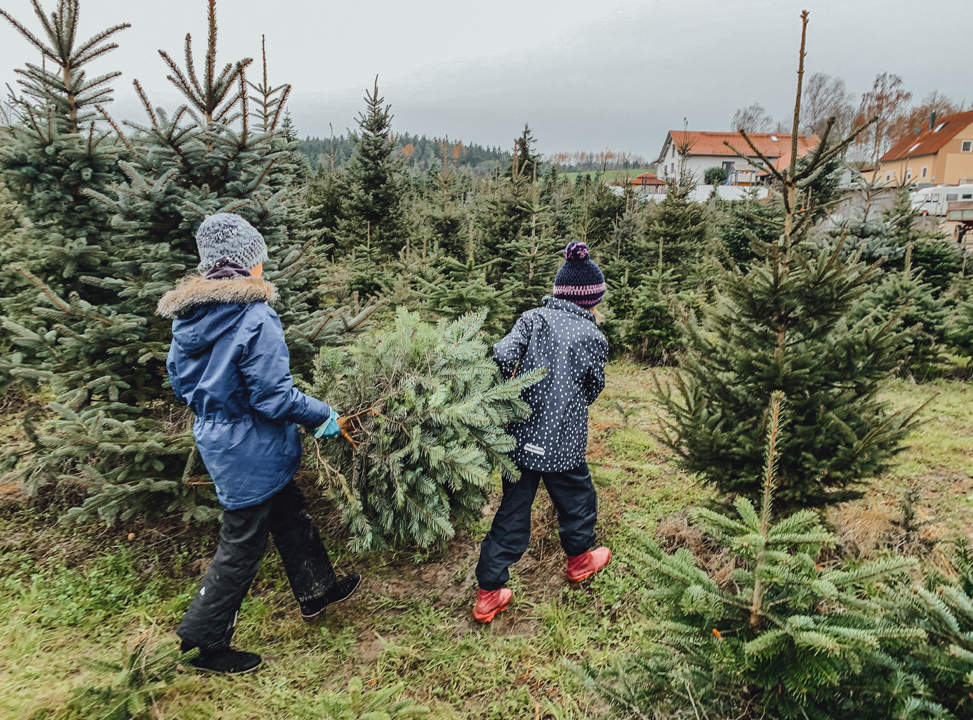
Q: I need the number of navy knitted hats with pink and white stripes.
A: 1